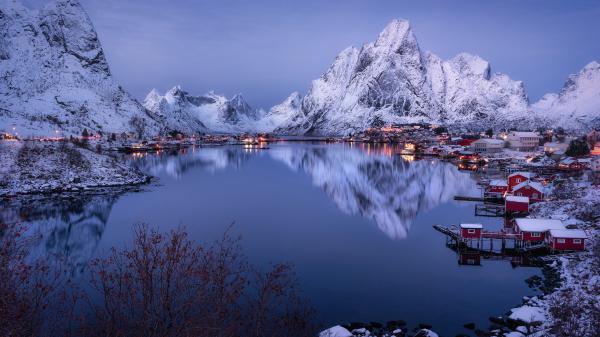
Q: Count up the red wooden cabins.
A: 7